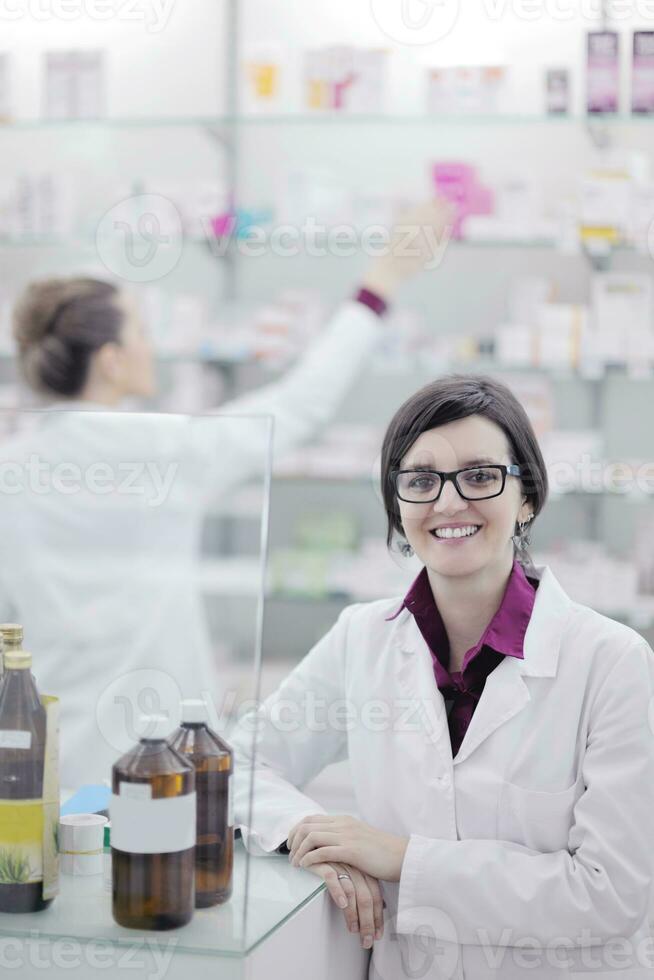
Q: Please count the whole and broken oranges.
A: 0